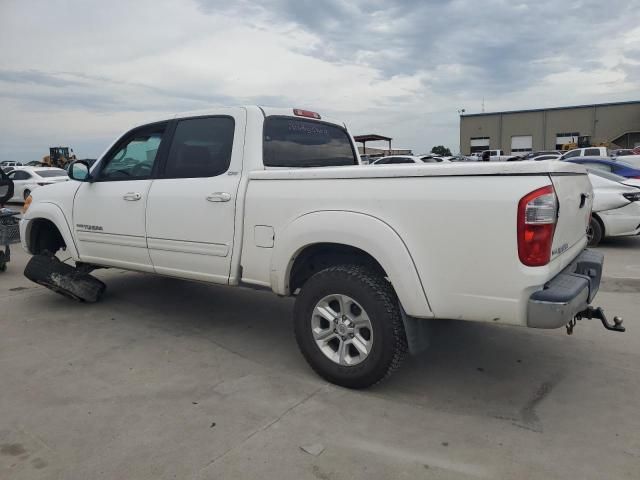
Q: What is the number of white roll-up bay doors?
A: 3